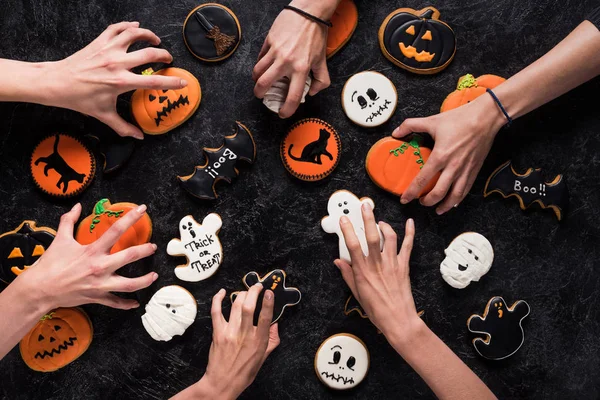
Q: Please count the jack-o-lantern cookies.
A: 4